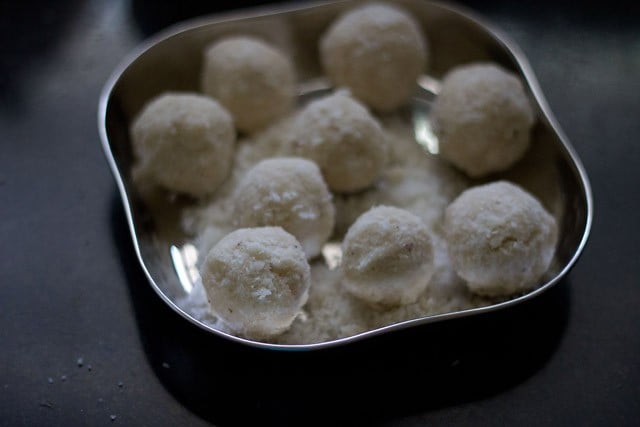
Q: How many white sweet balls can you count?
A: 9